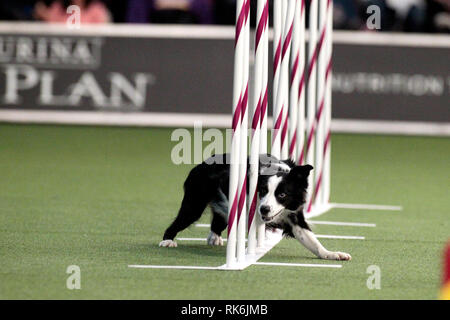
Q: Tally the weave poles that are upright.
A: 12